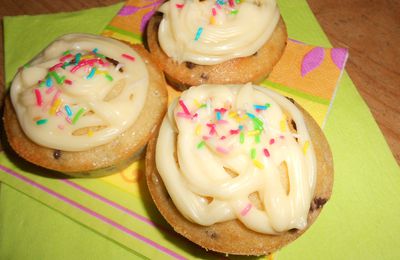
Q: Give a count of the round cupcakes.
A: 3